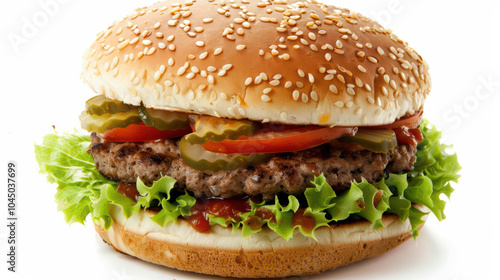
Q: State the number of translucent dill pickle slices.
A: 6